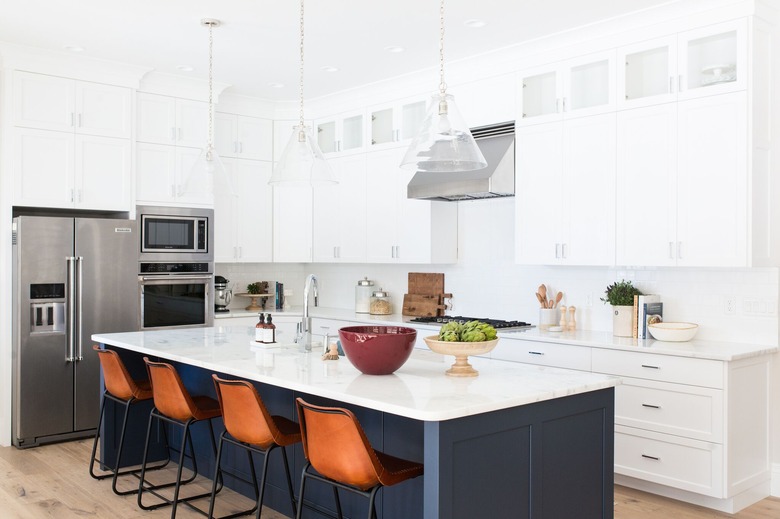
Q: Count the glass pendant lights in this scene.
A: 3